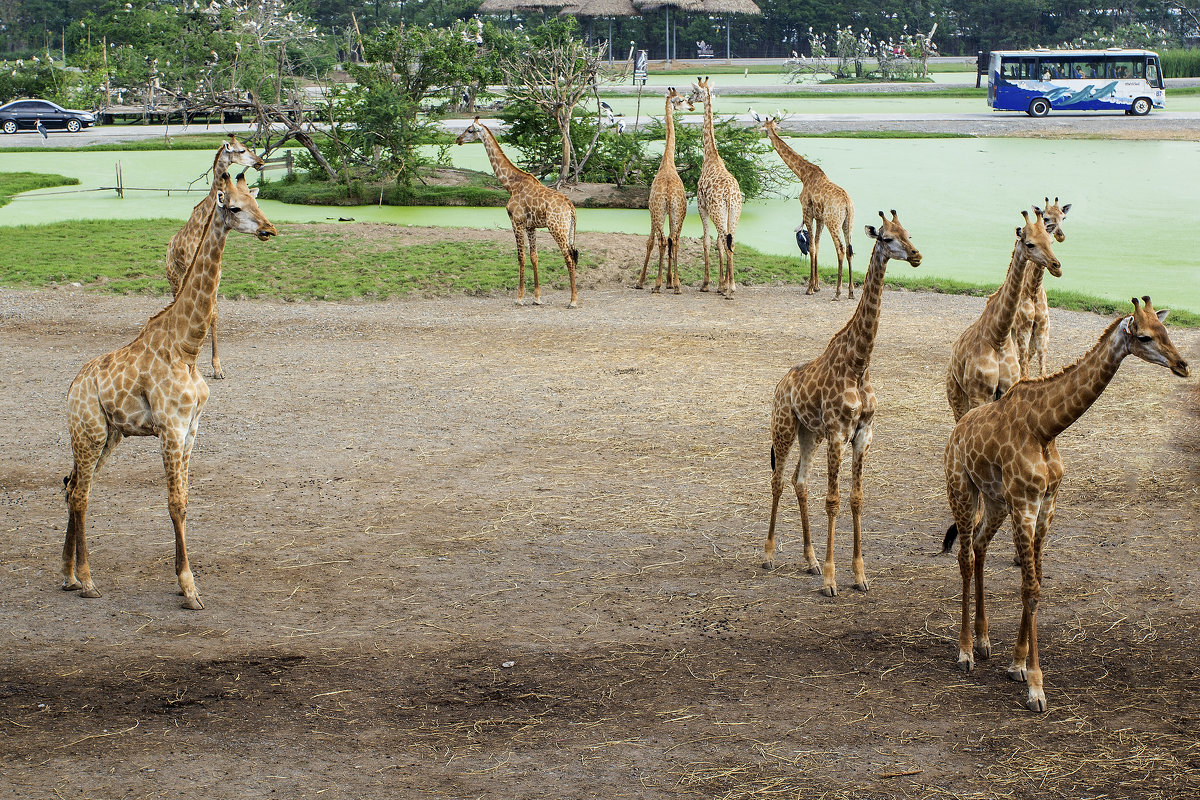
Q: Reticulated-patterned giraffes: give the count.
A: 10